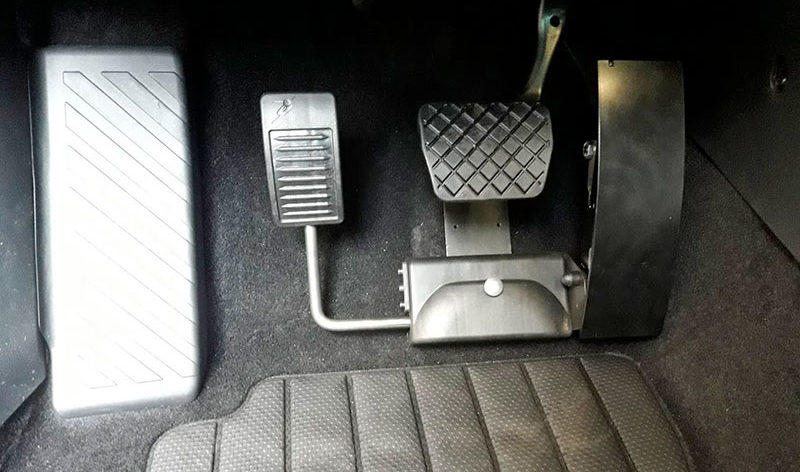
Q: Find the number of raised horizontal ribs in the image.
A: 9